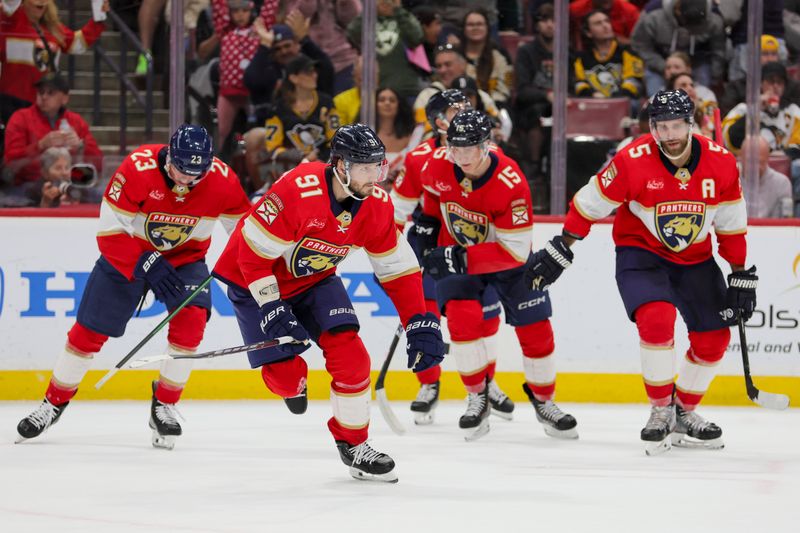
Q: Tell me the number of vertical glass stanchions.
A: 4